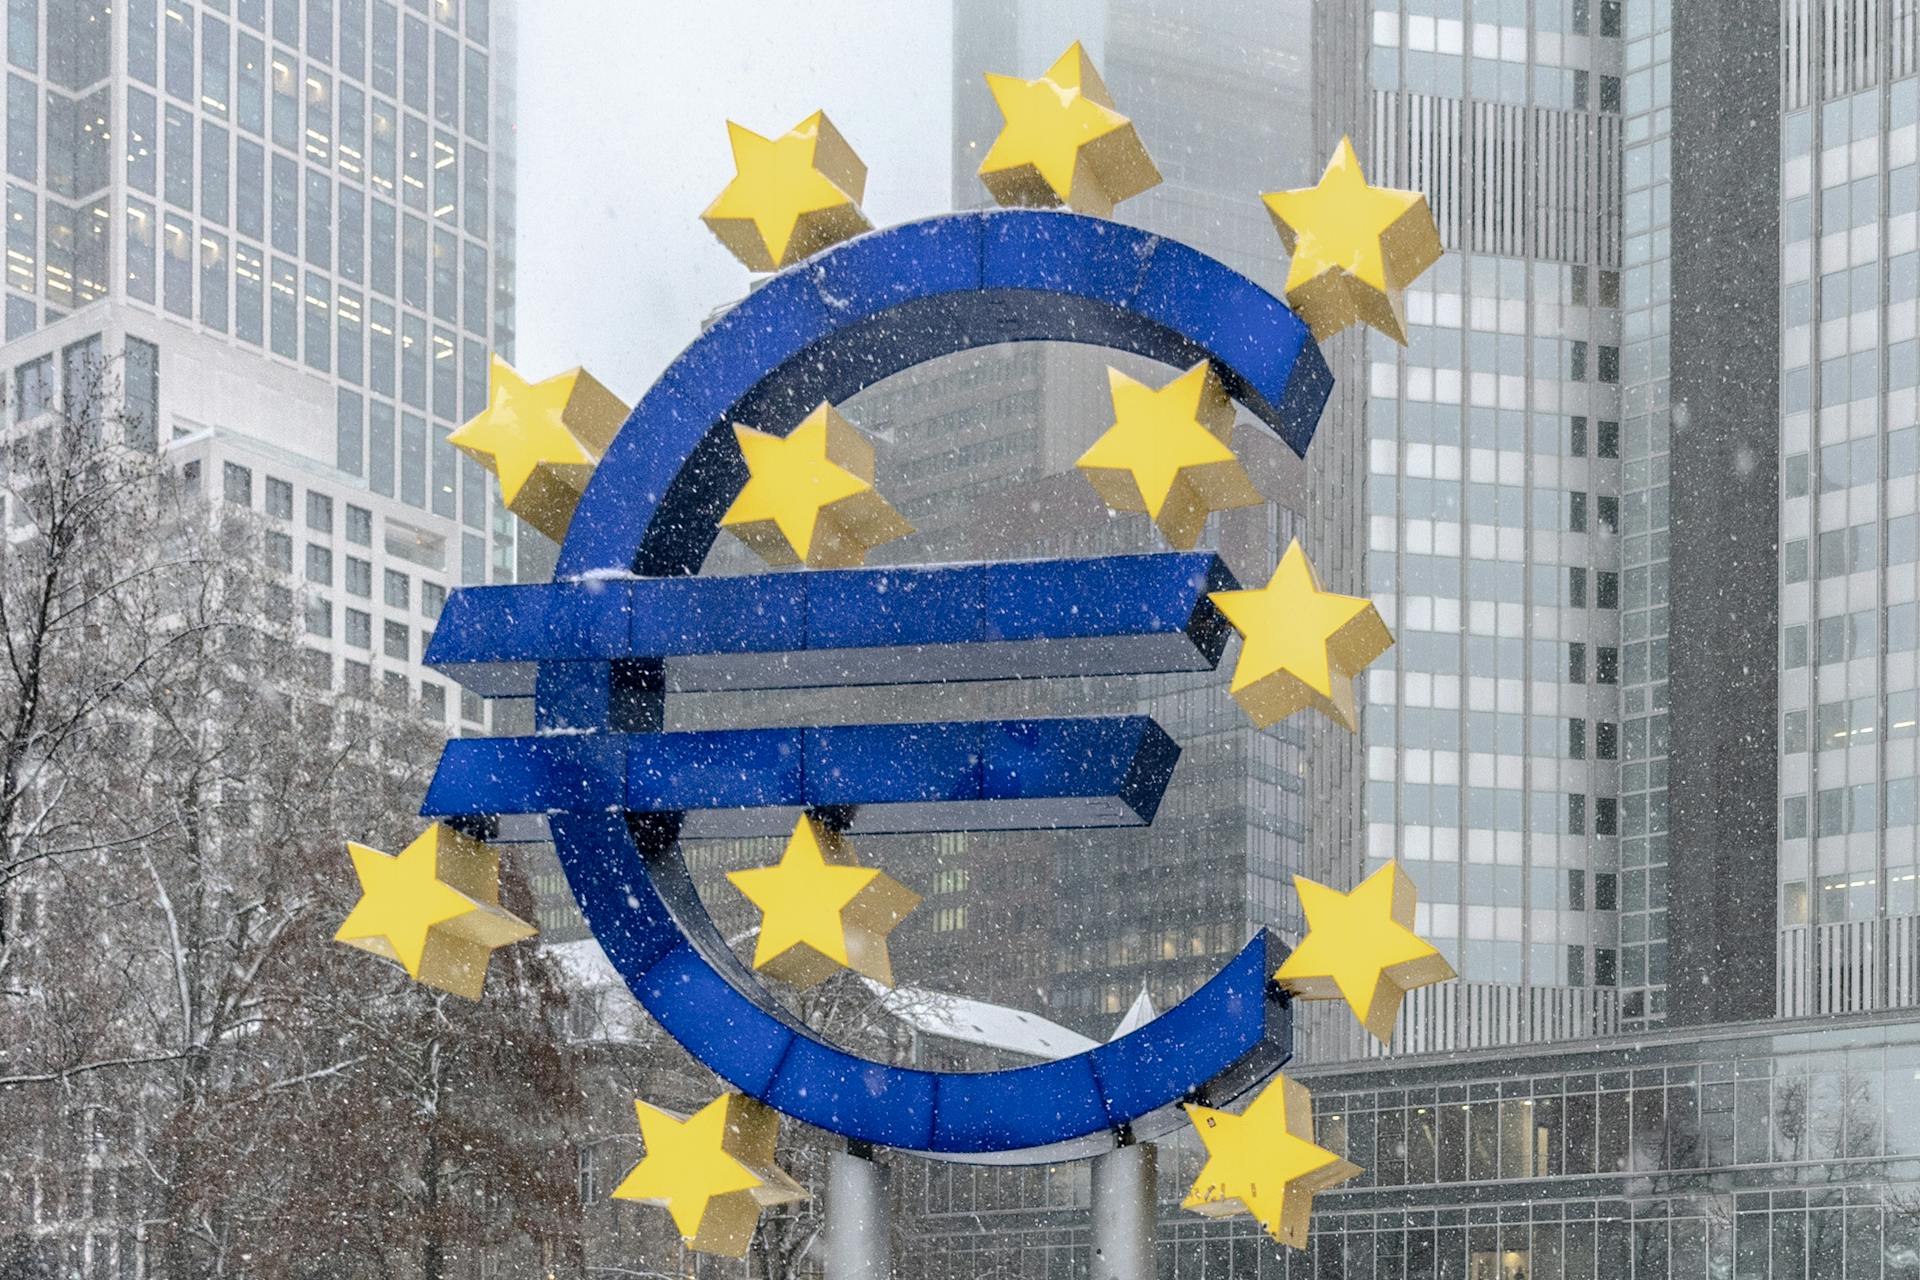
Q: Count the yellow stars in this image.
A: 12